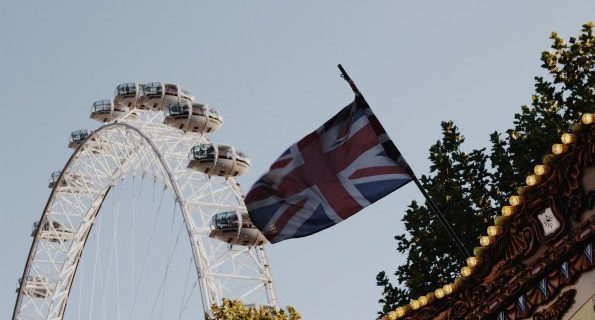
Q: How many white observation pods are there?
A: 10